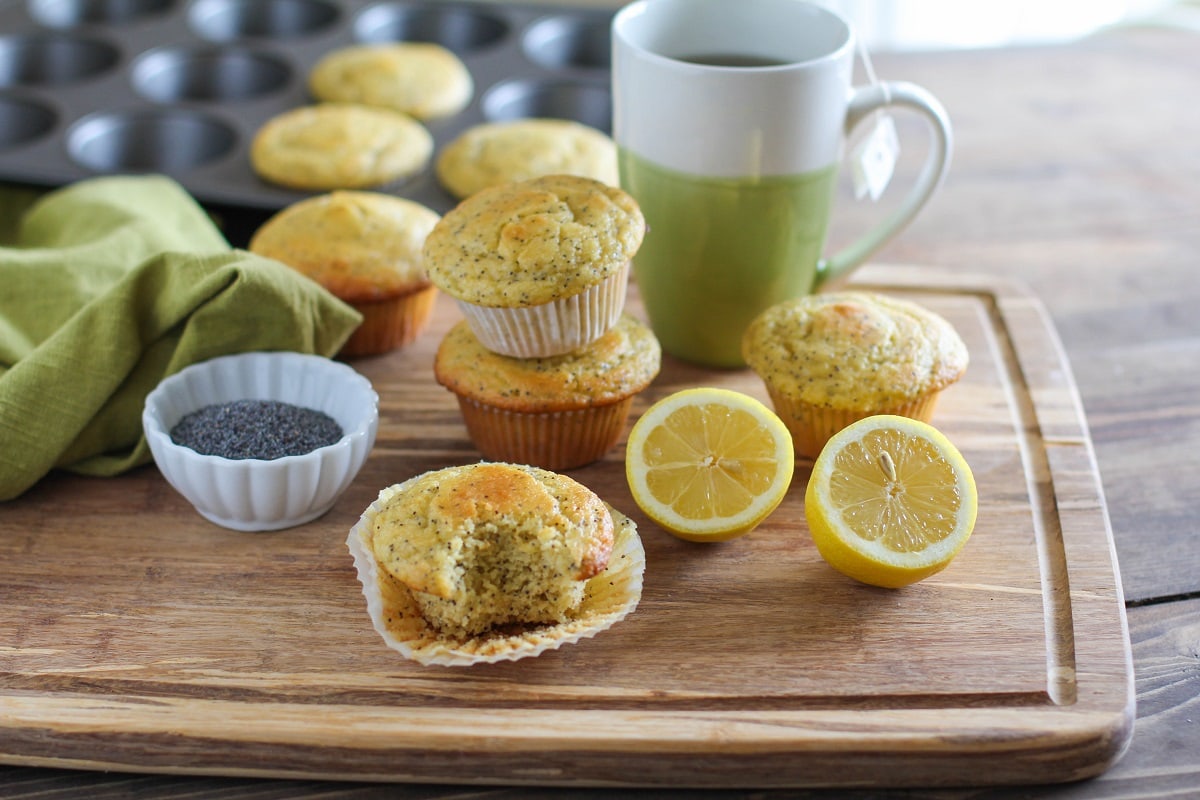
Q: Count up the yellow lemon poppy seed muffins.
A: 8